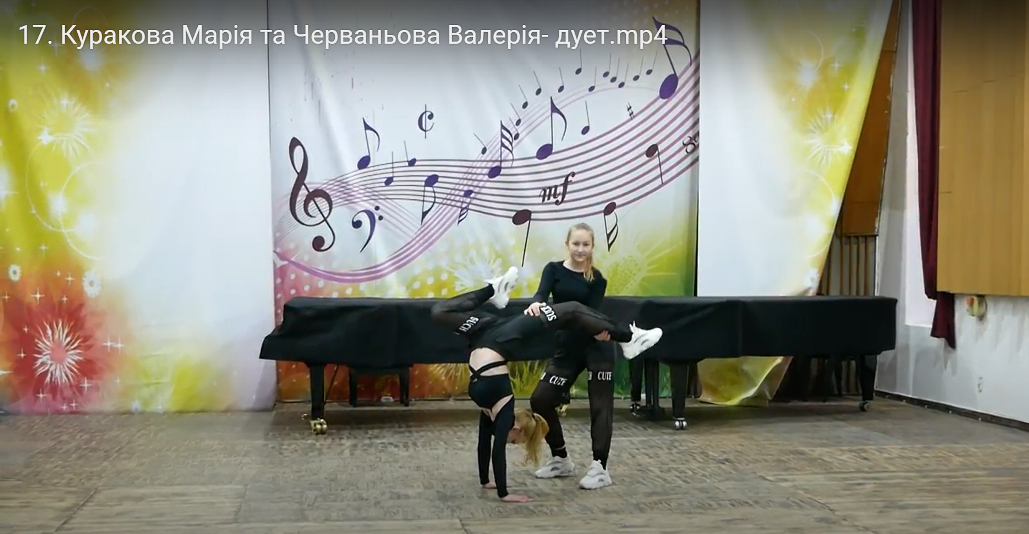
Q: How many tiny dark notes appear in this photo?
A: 13